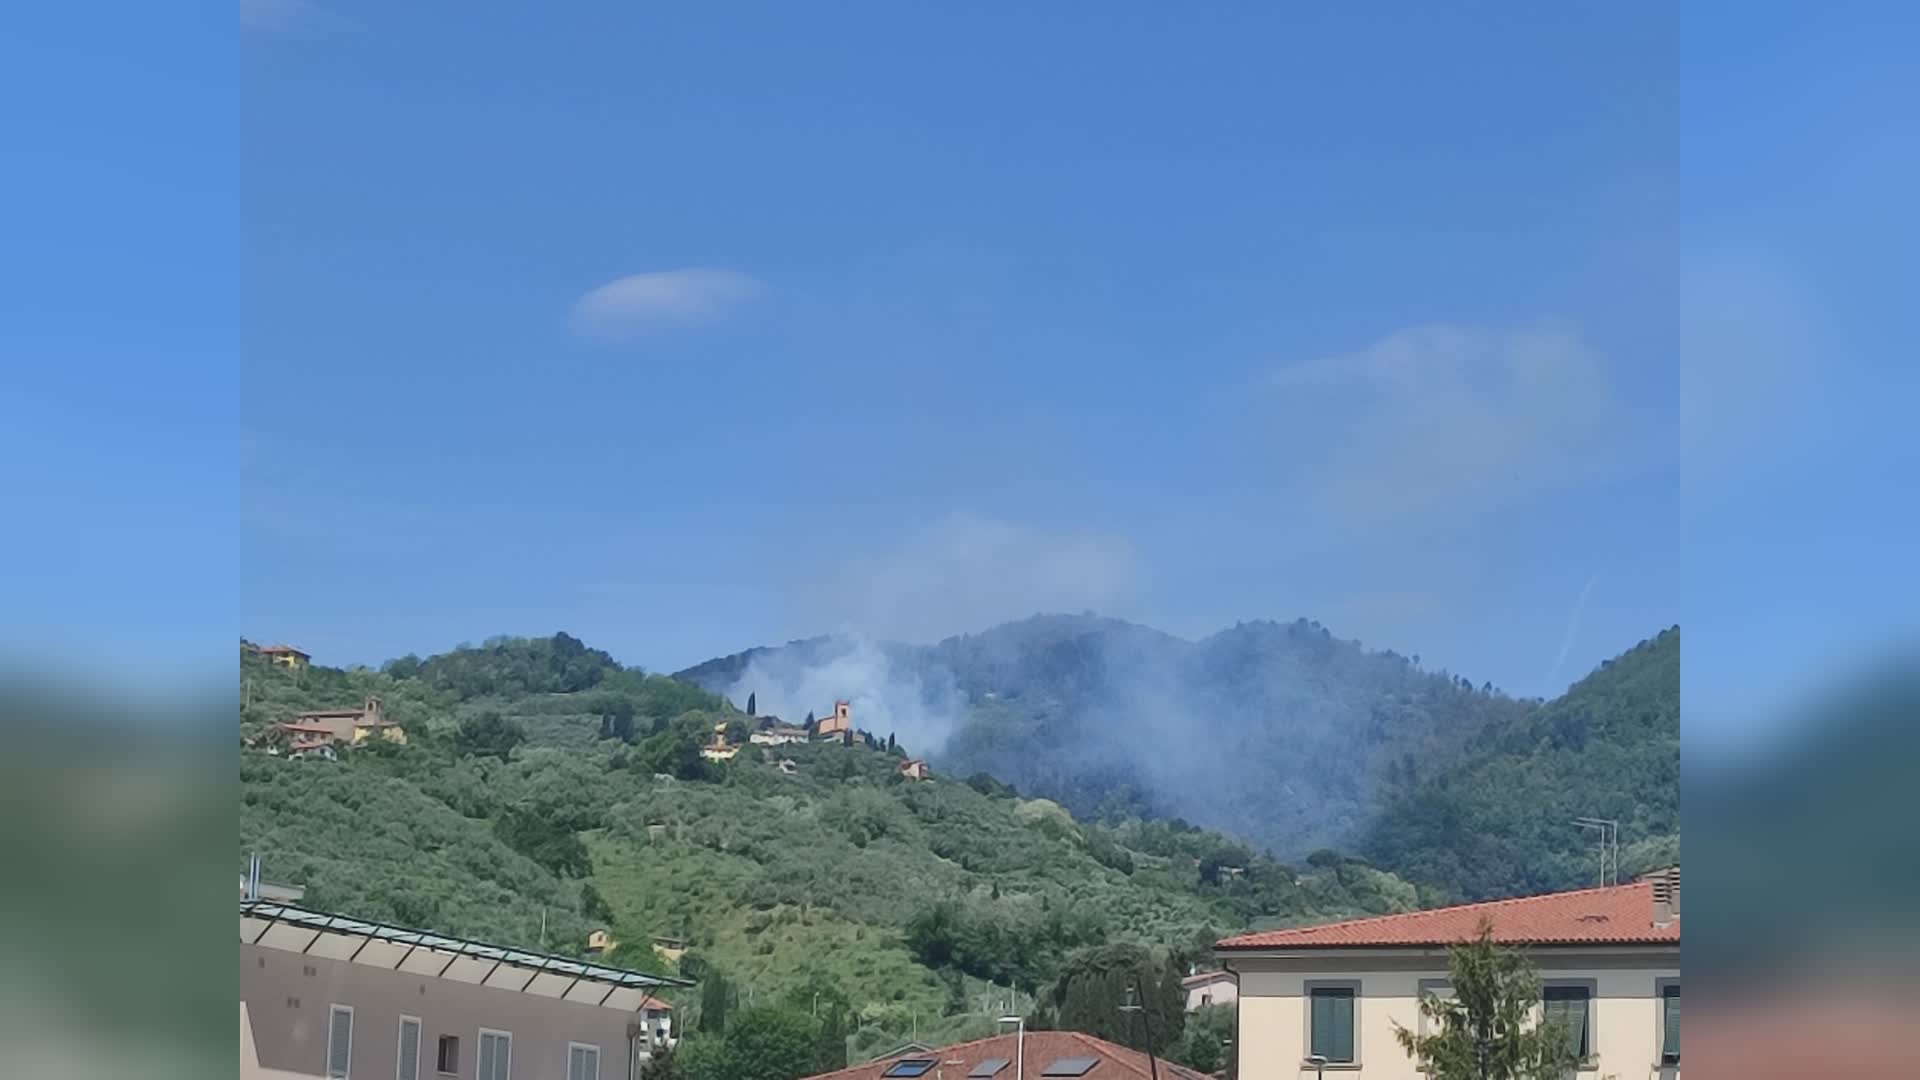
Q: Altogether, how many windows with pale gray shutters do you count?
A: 4